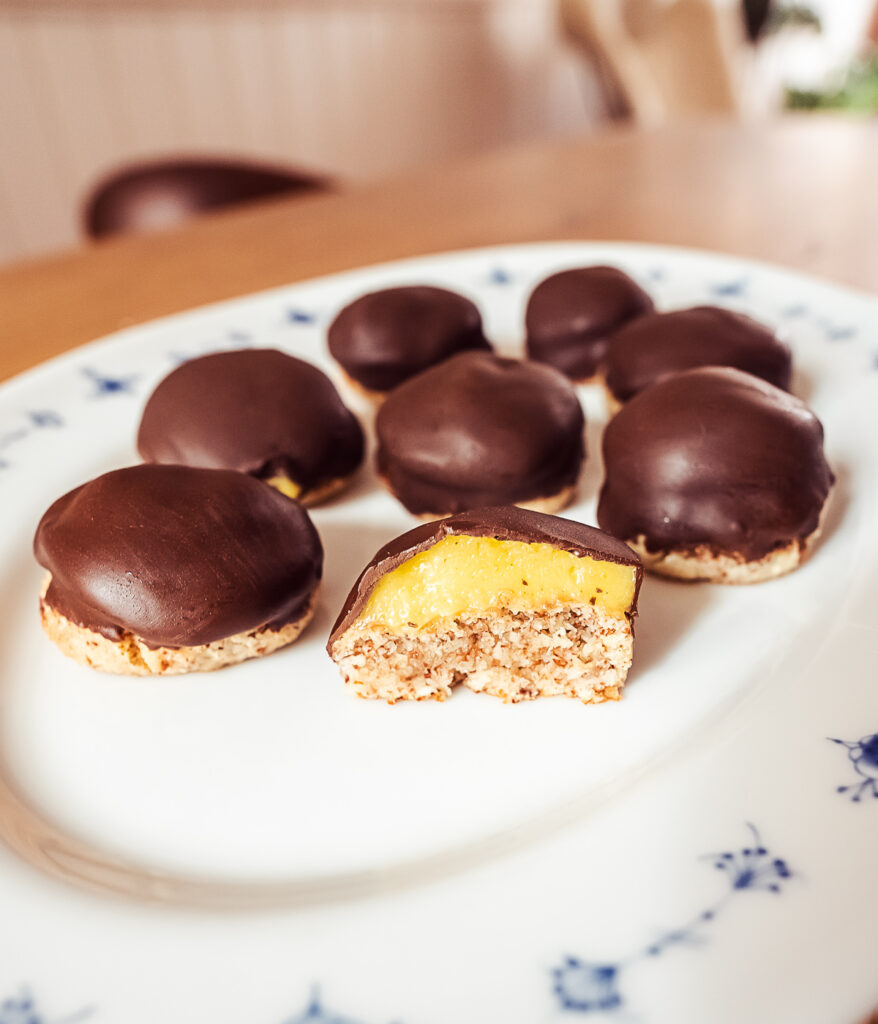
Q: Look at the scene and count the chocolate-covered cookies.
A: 8